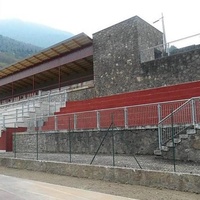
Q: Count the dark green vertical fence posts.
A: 5